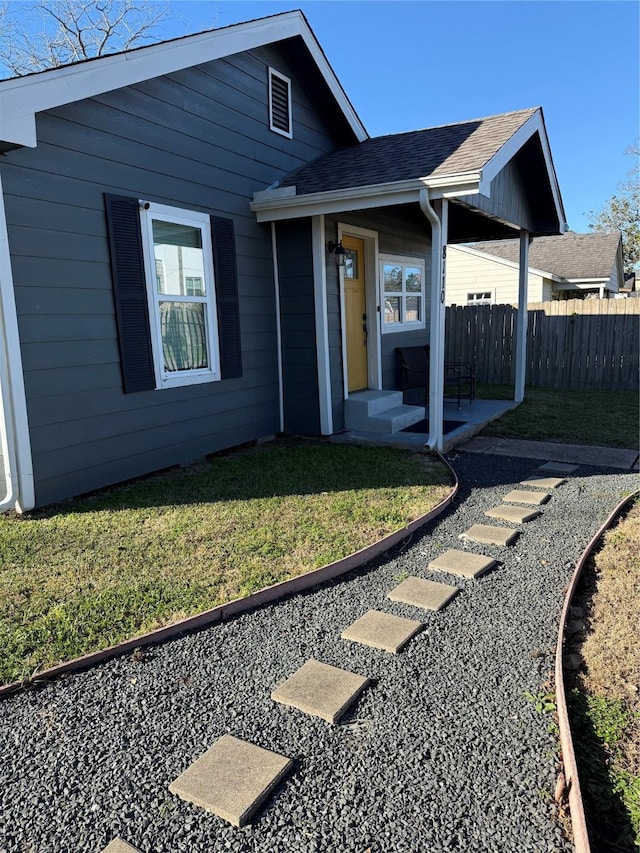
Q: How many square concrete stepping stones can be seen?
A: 11